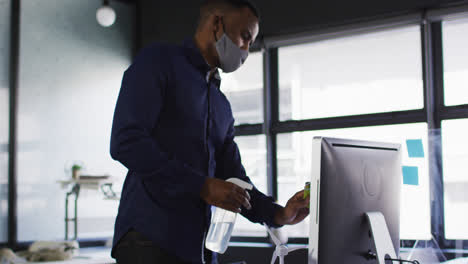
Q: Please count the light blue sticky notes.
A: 2